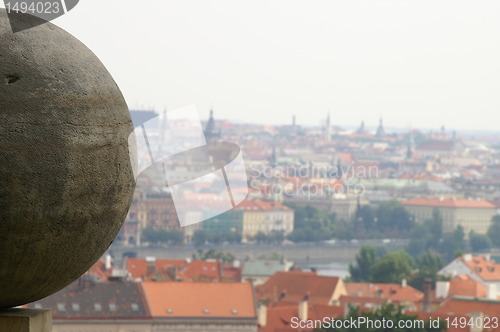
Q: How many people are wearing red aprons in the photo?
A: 0